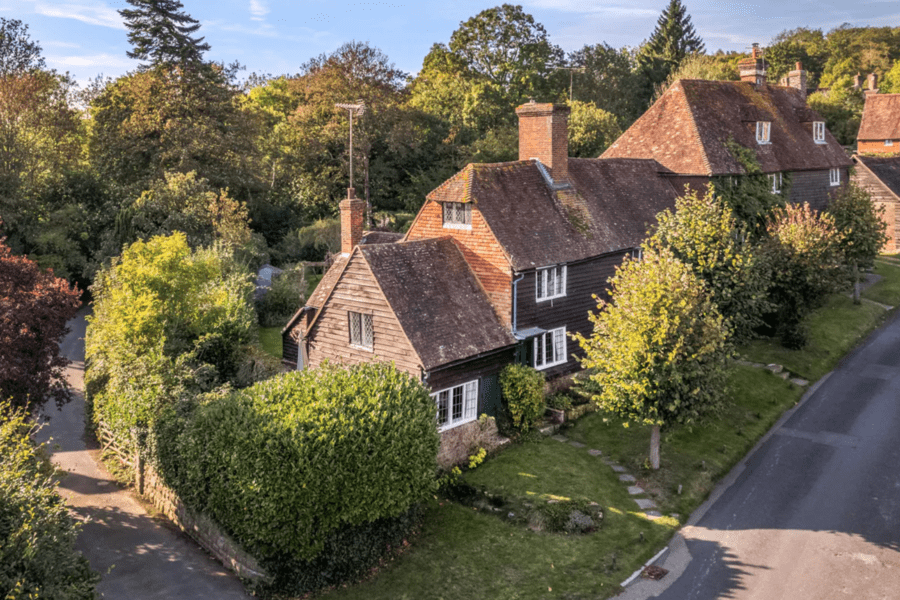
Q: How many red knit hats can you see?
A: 0